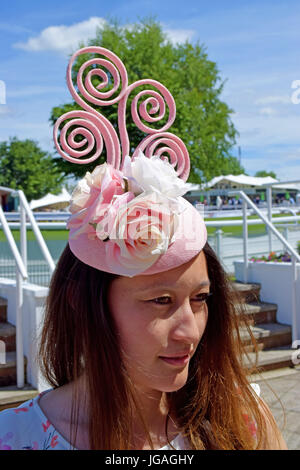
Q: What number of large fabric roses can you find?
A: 3